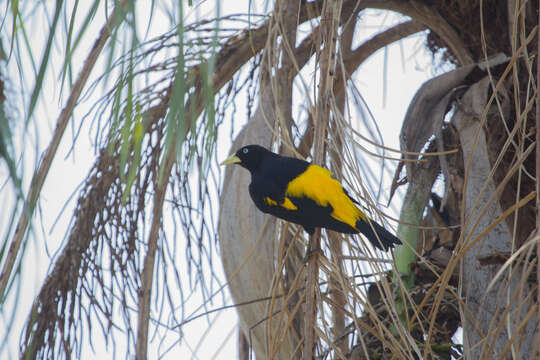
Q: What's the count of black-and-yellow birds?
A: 1